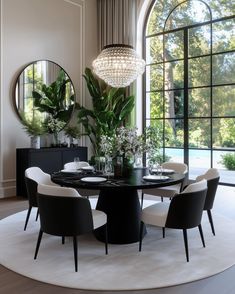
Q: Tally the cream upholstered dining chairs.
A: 6